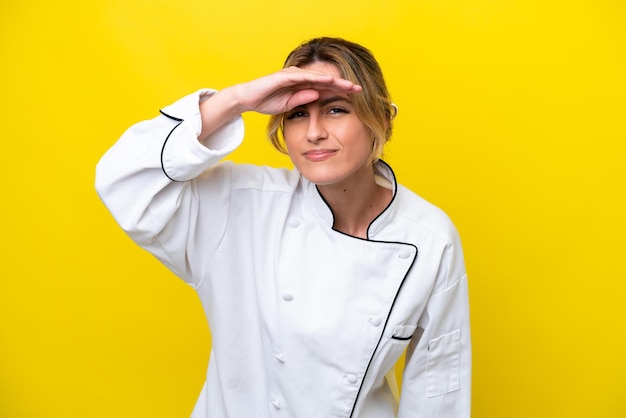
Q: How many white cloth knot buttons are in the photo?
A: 7